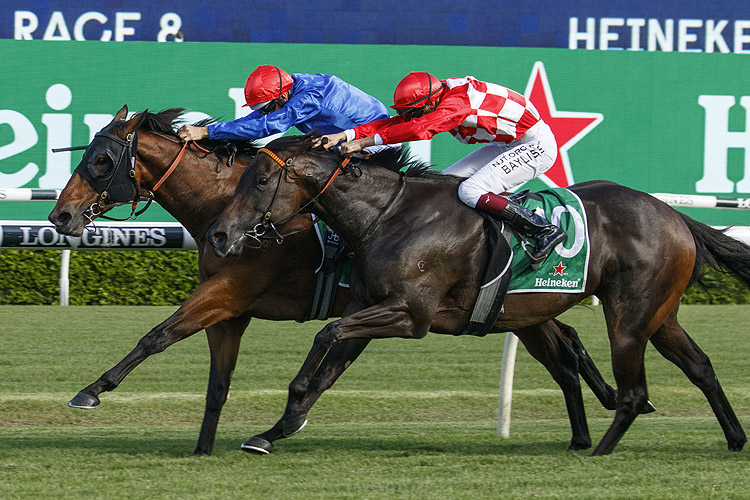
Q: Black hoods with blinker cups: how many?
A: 1